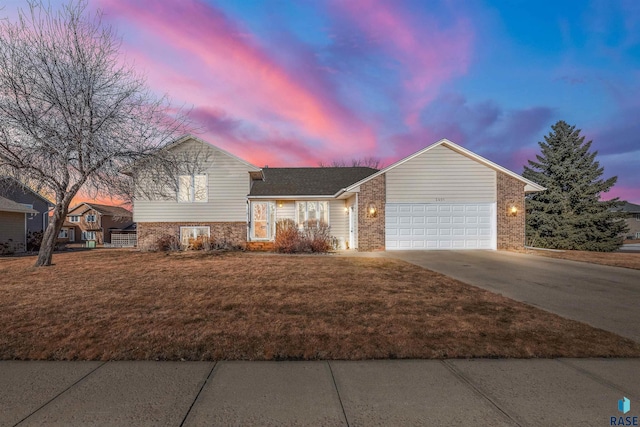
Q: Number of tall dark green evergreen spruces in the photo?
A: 1